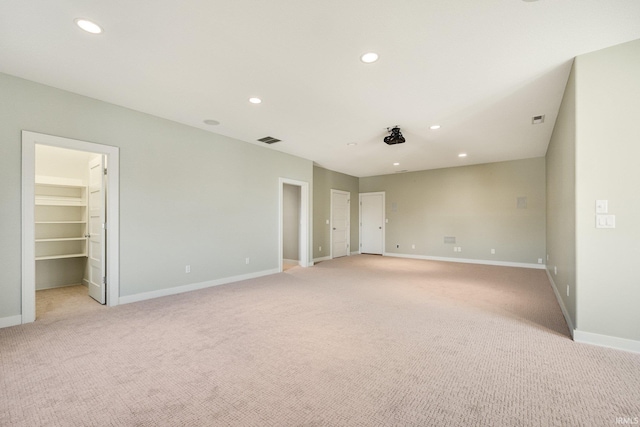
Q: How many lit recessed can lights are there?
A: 6